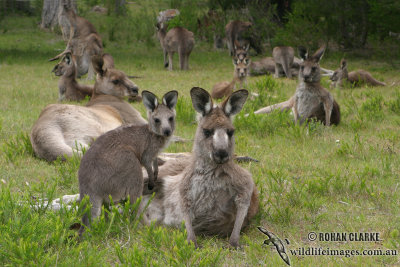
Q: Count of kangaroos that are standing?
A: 5